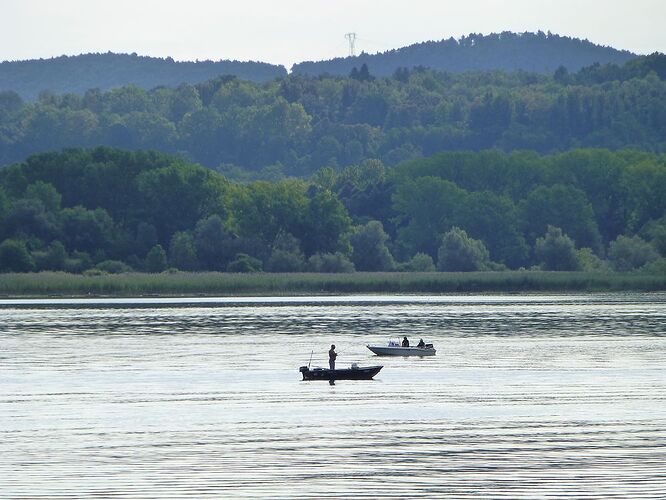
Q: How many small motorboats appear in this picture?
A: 2